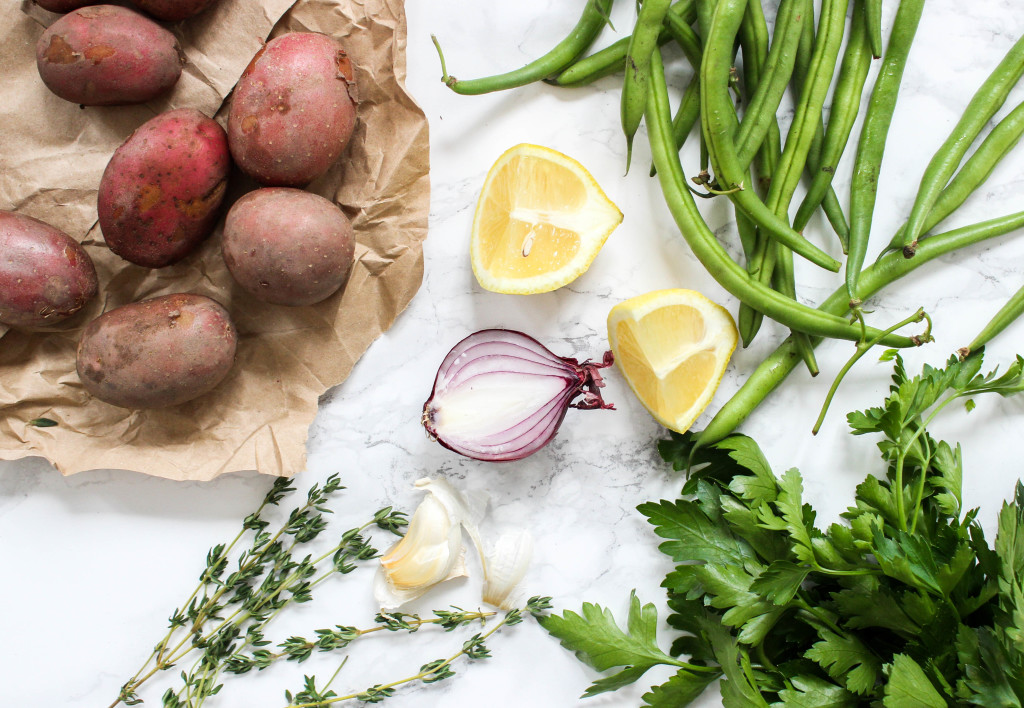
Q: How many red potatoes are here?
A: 8